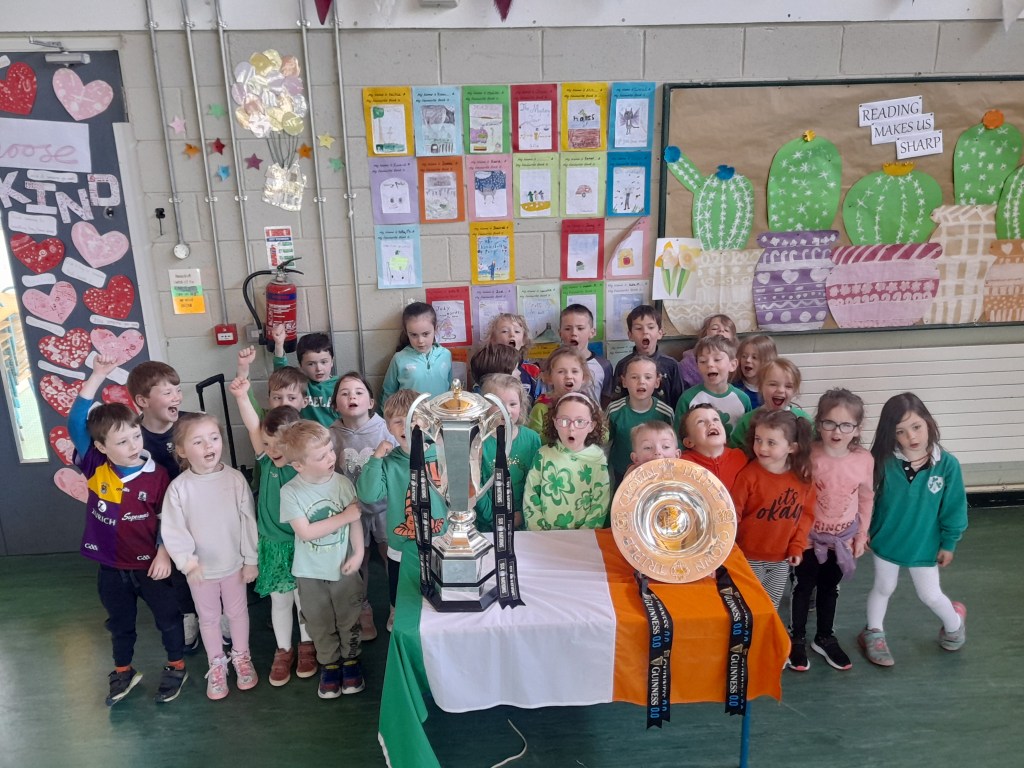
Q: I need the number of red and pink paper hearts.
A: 12